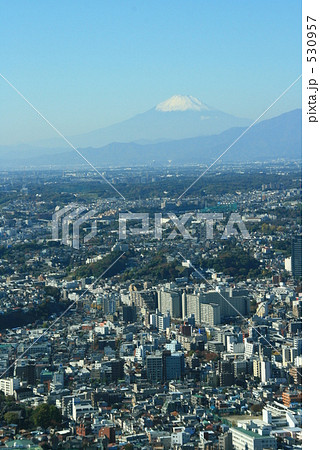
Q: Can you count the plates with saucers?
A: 0